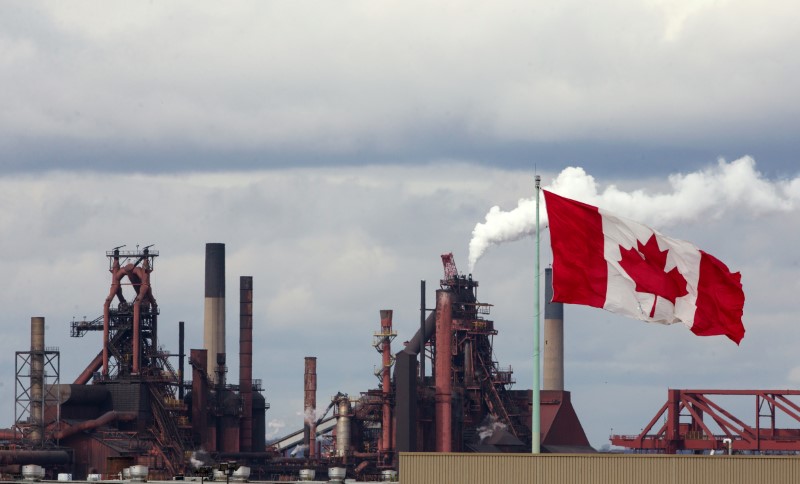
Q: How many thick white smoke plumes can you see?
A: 1